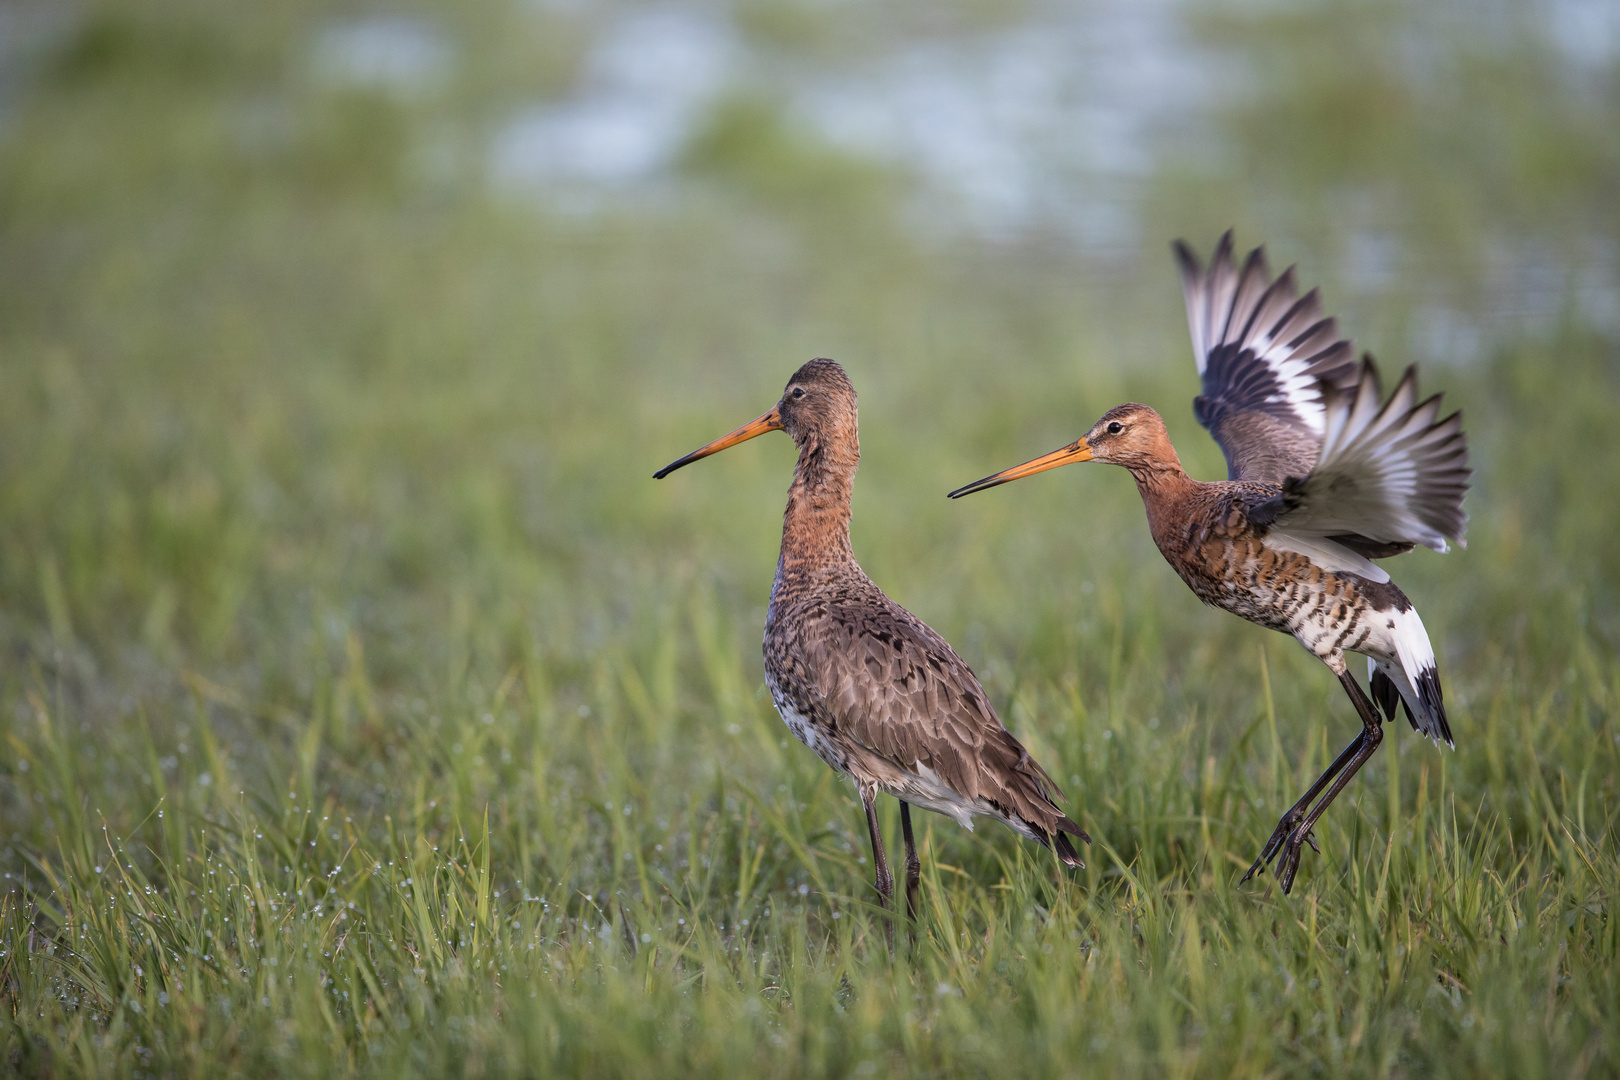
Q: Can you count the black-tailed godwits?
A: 2